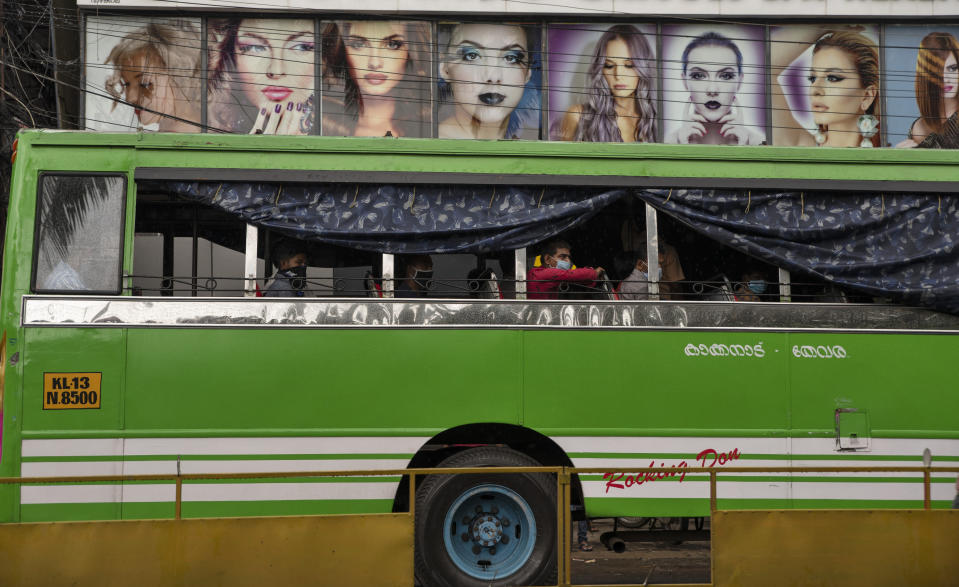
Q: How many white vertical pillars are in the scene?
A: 5